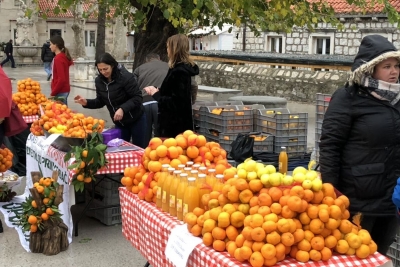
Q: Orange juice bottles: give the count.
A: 15